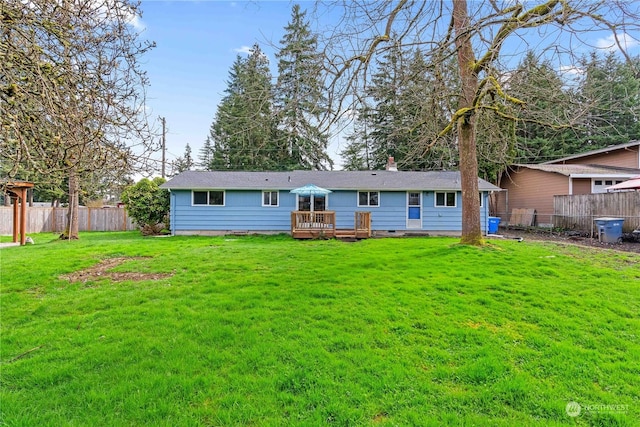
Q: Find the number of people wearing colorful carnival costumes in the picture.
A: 0